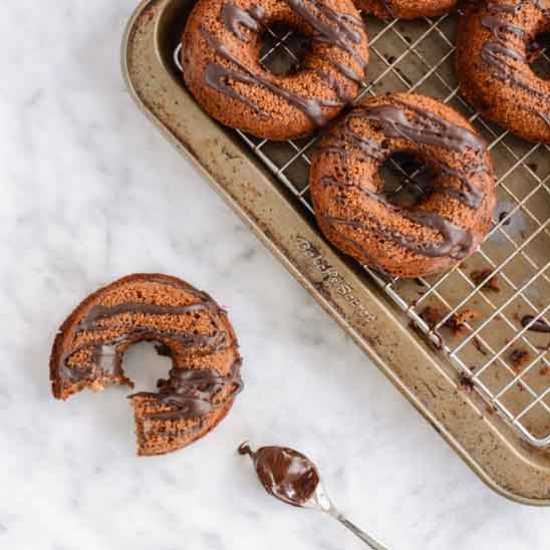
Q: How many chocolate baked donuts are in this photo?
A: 5